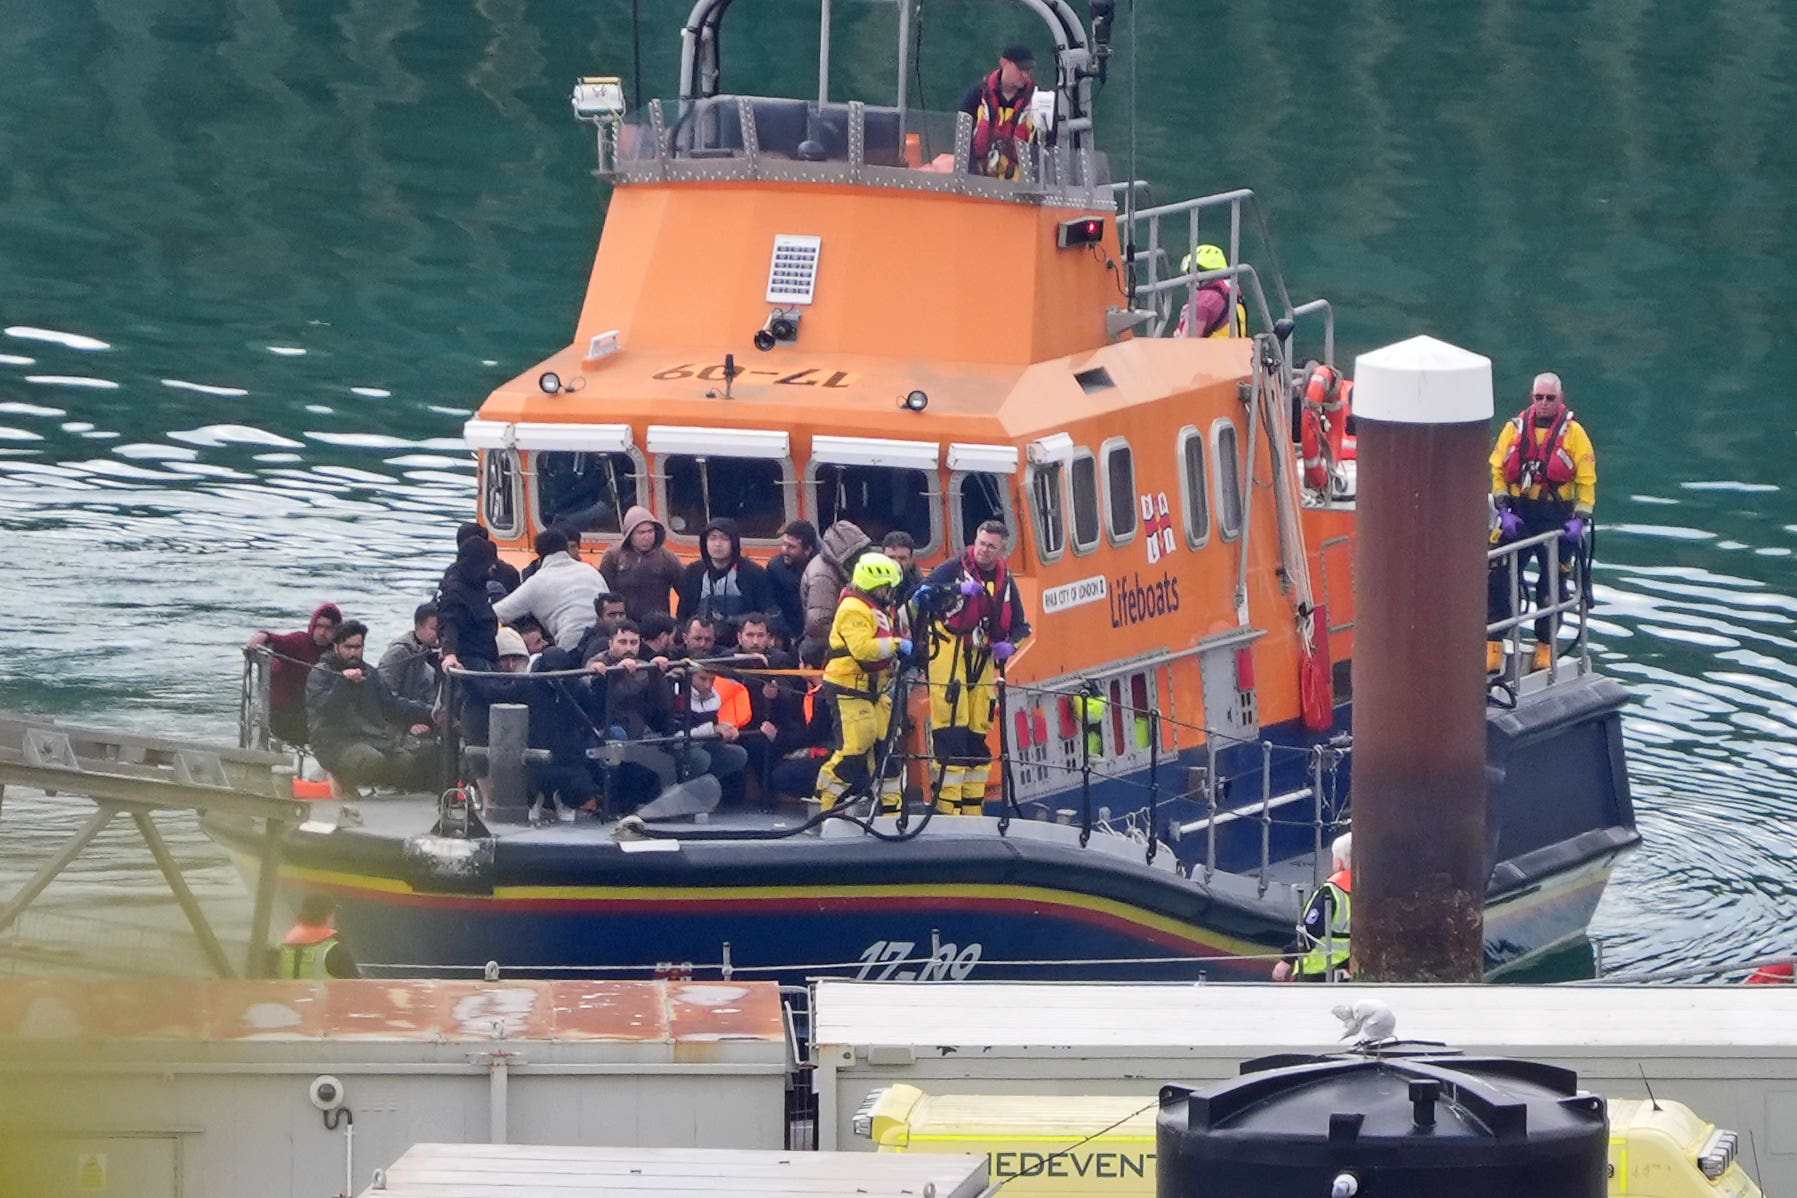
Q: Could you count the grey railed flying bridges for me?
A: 1